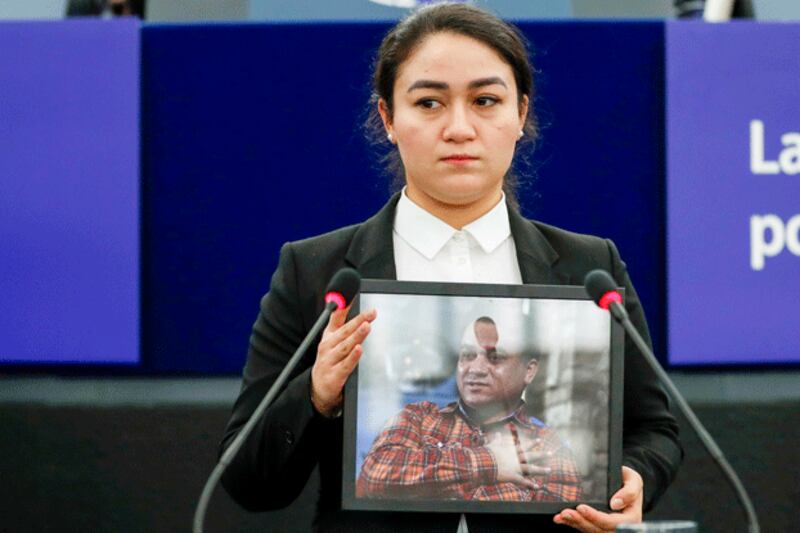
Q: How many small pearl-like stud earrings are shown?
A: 2